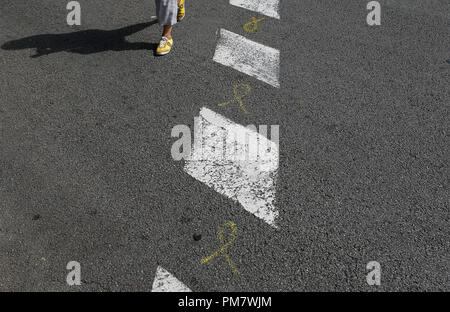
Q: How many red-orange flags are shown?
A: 0